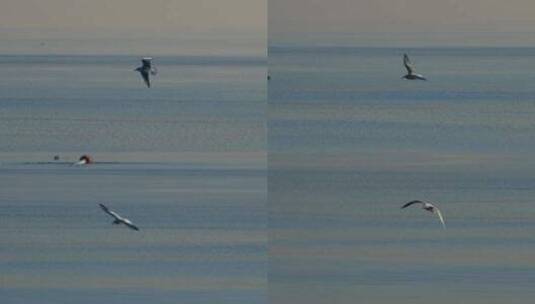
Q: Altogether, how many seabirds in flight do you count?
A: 4